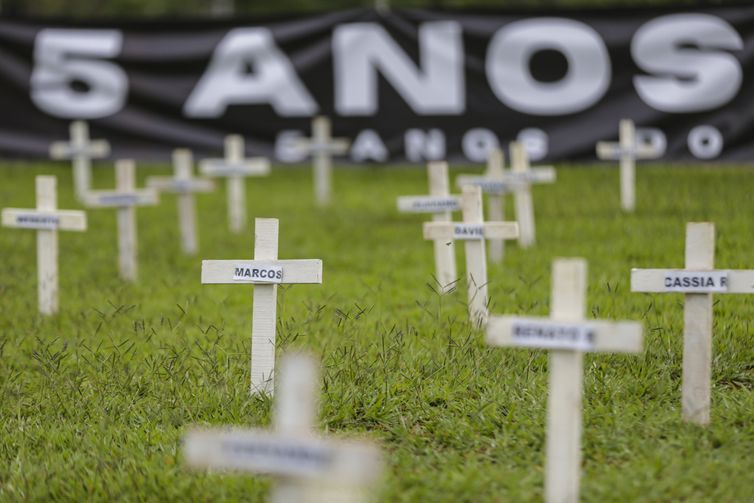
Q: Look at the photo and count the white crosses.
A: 15